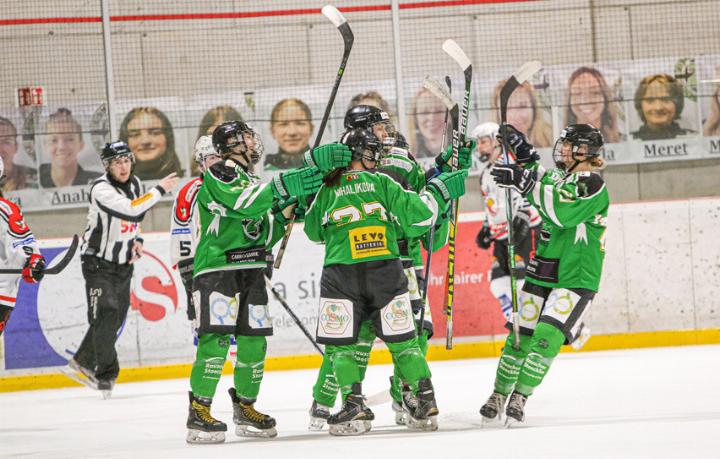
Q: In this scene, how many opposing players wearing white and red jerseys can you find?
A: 3